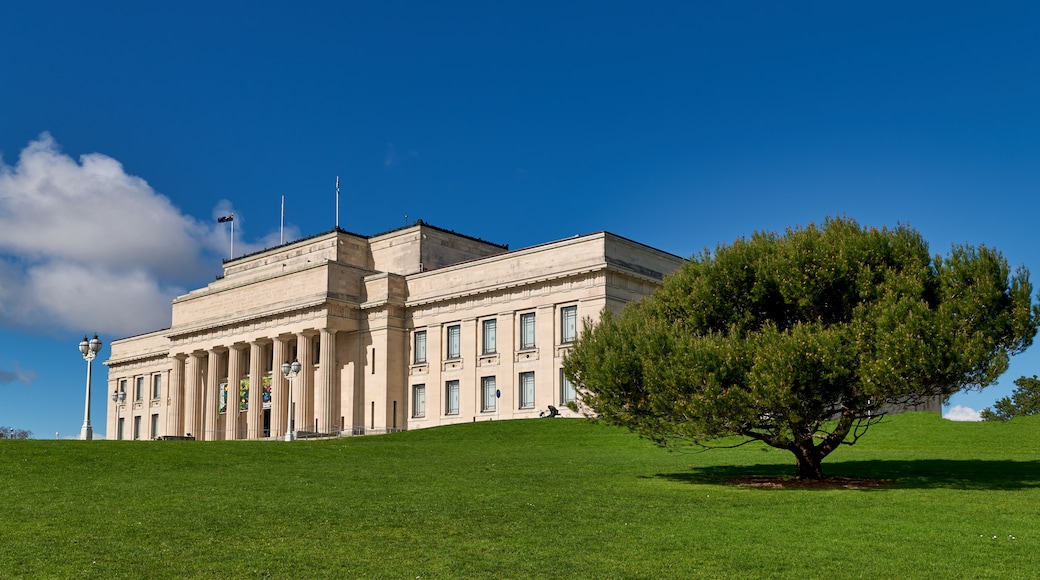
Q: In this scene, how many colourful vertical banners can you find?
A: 3